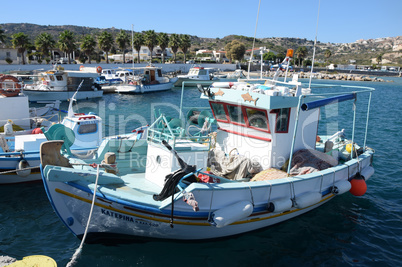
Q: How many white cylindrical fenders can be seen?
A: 5